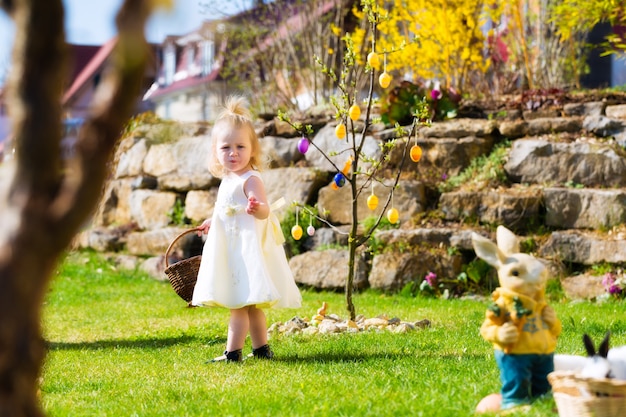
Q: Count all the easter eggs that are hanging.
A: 11